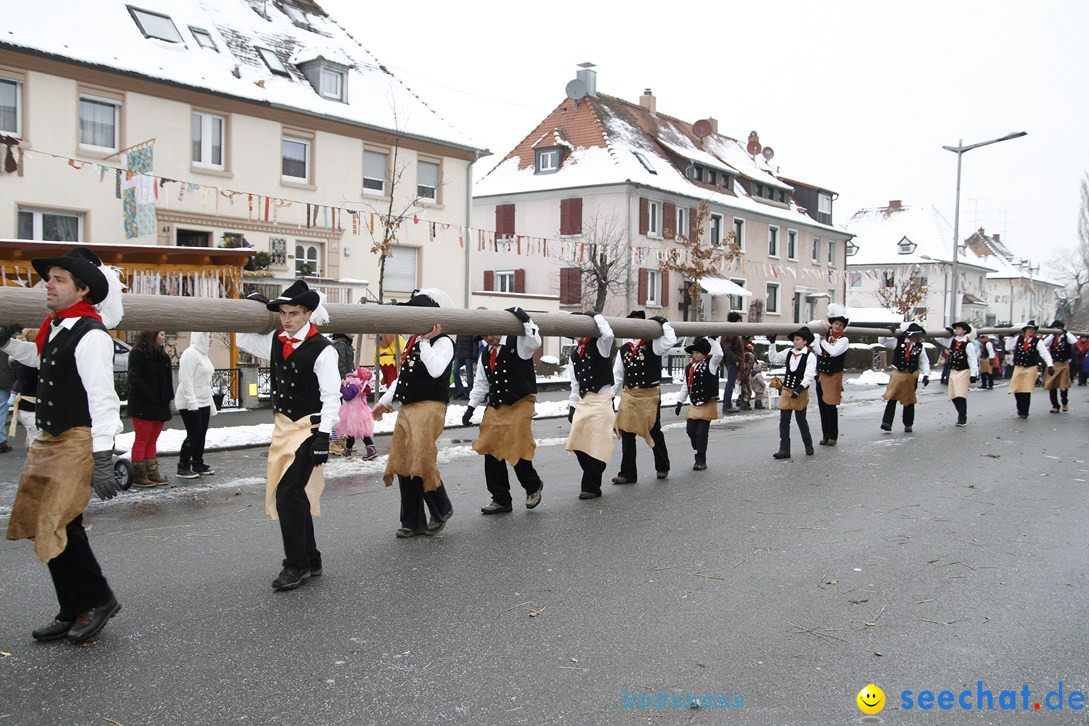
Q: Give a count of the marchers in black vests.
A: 14